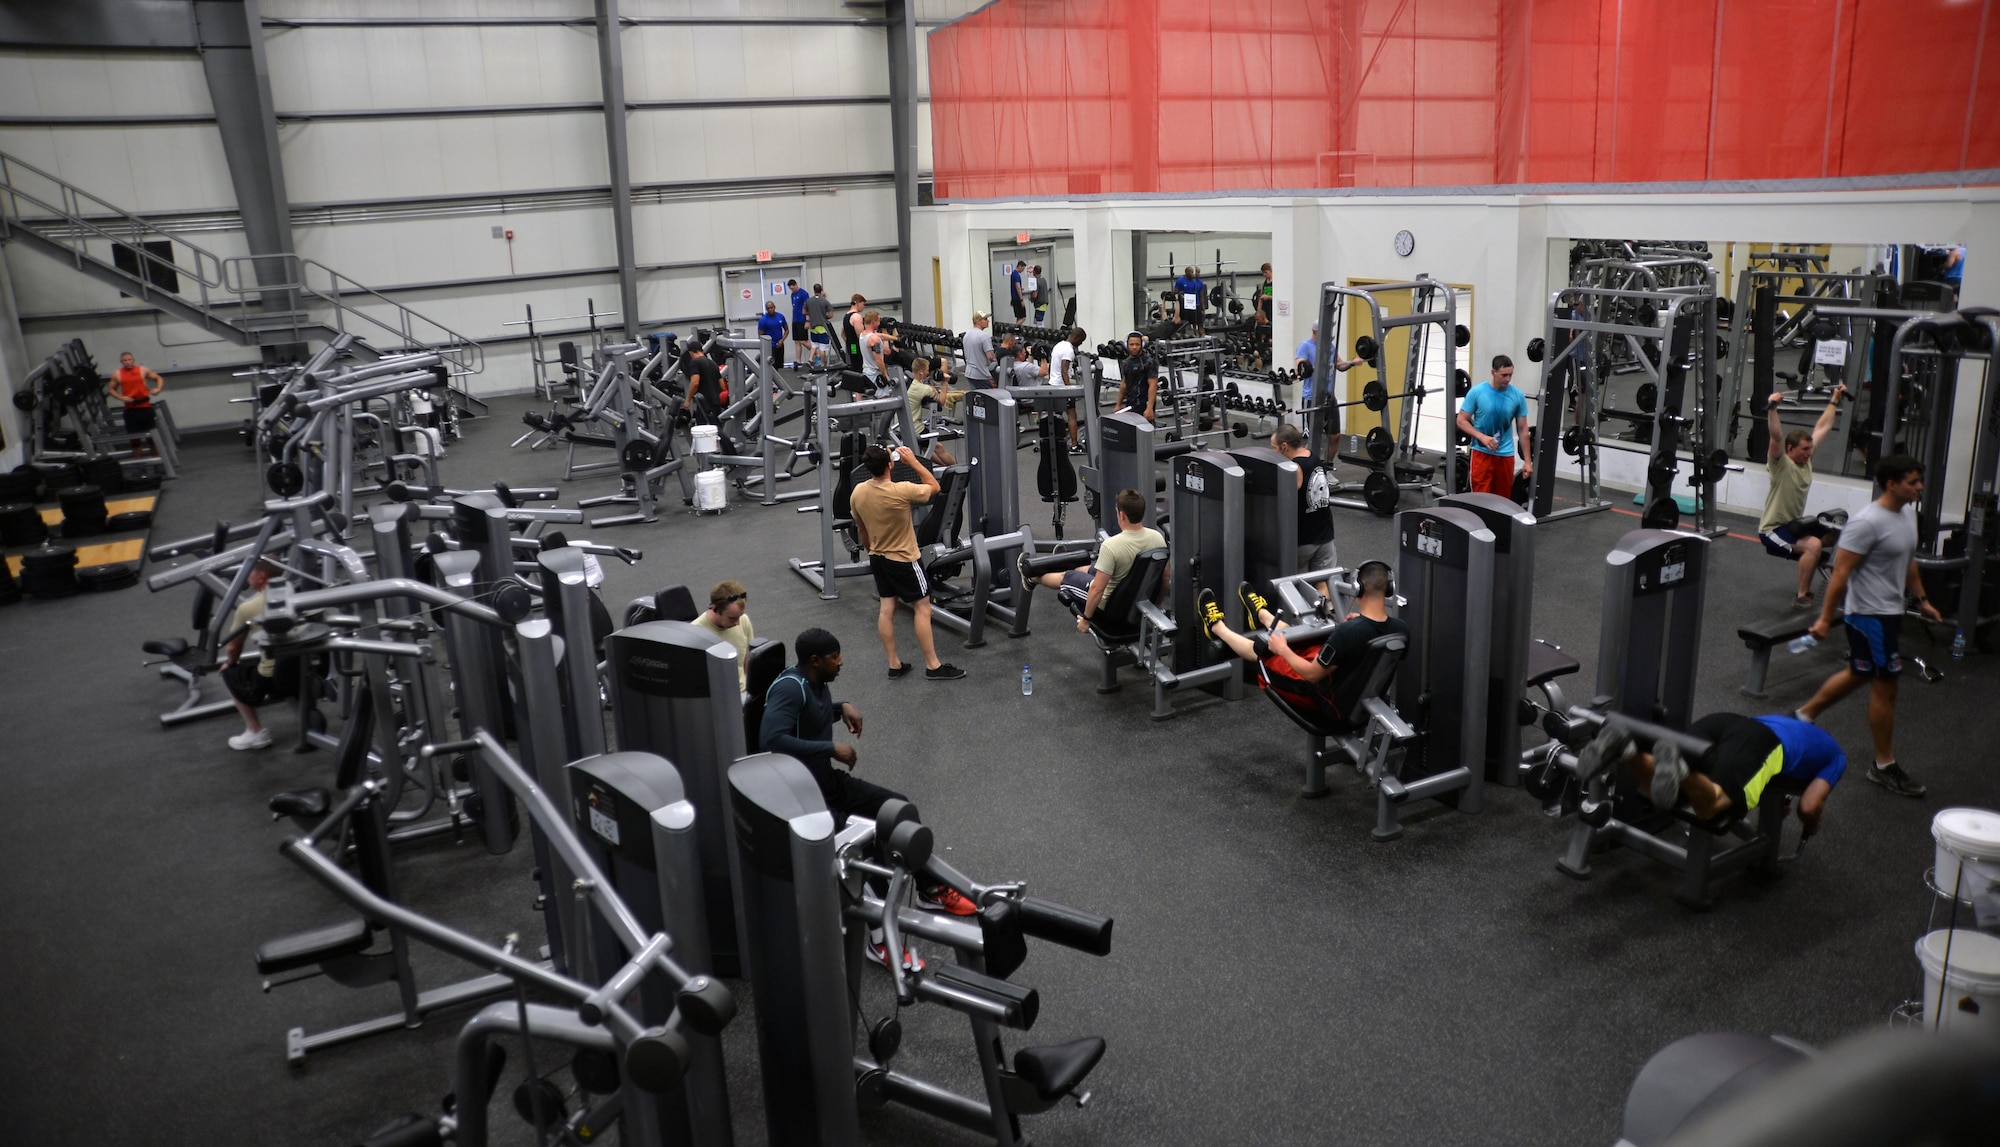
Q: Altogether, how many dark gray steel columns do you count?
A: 3